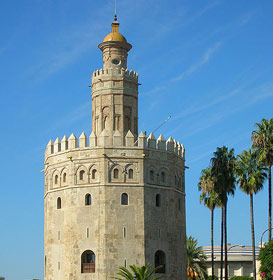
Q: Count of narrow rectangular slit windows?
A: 6